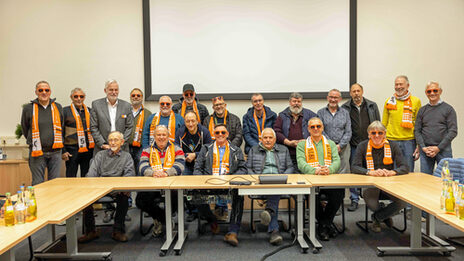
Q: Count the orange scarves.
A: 12